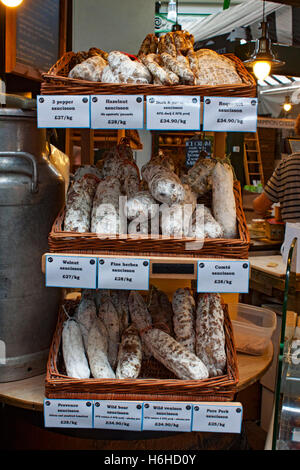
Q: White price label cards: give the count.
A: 11